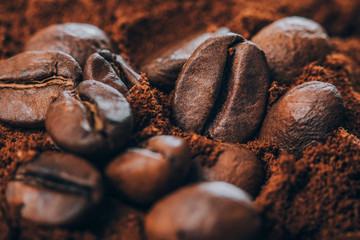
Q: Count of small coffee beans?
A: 12